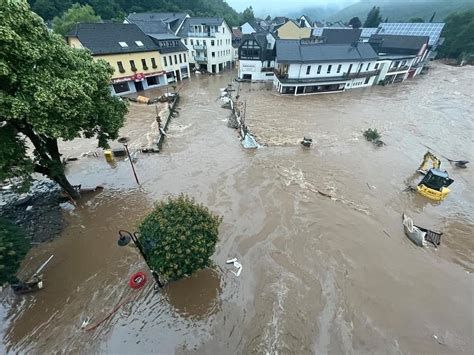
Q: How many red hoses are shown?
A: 1